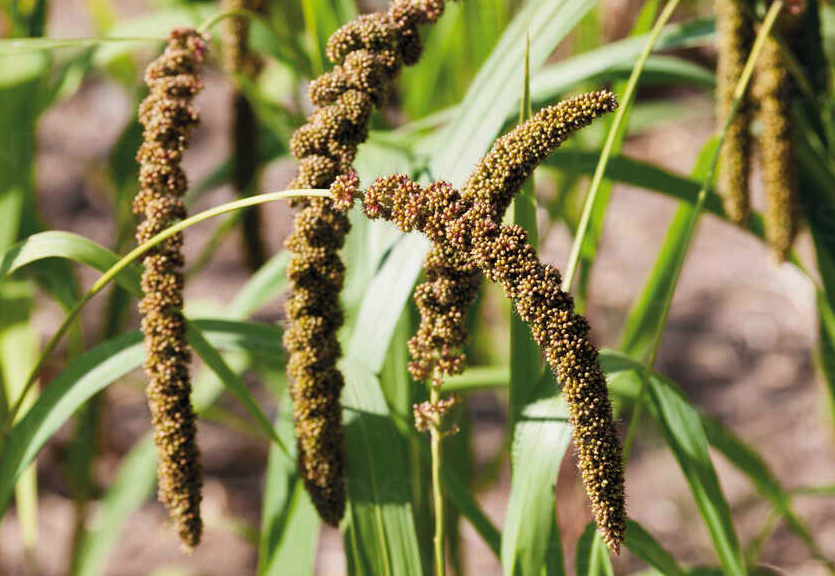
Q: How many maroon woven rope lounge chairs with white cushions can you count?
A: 0